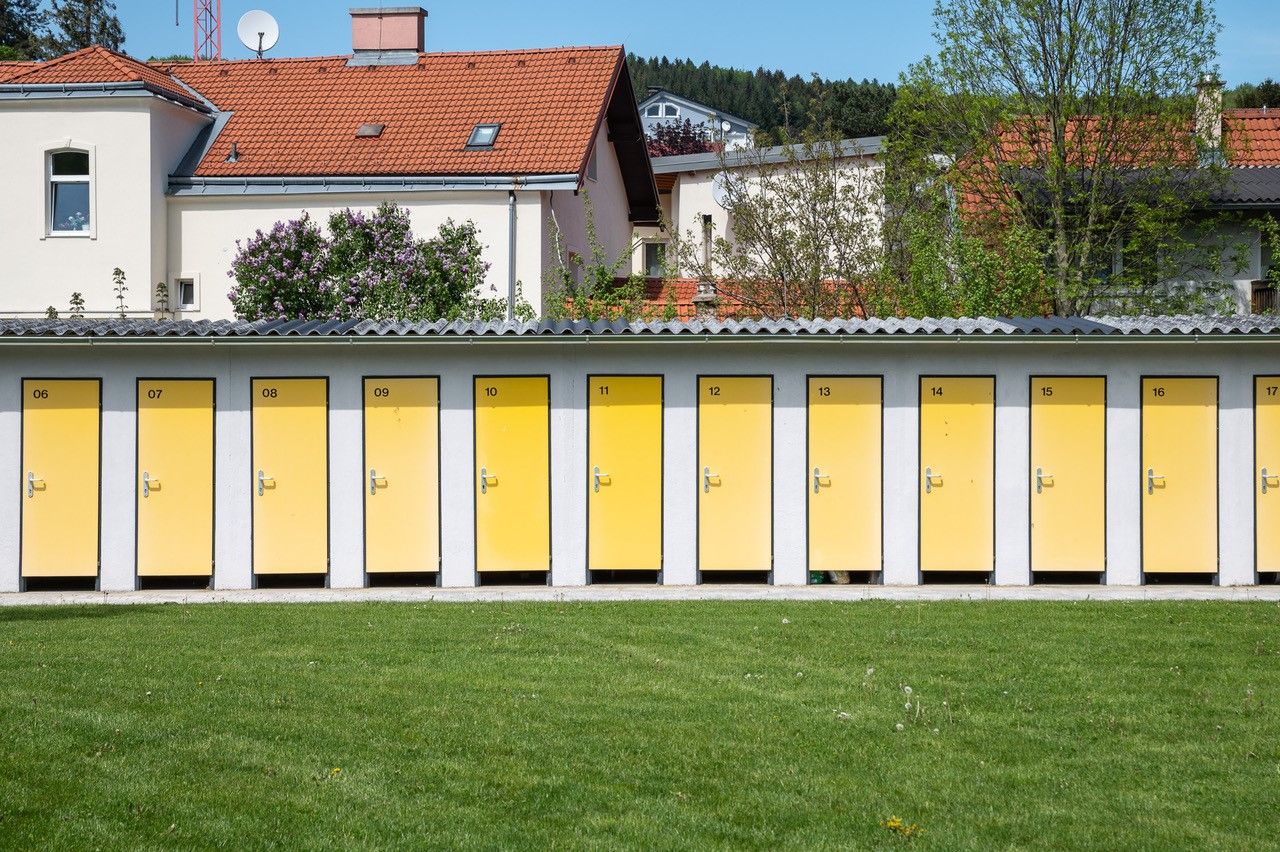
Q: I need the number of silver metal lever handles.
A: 12